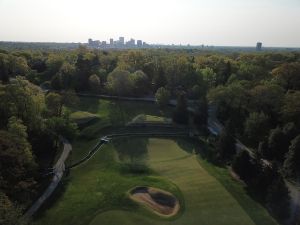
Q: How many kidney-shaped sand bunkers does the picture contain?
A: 1